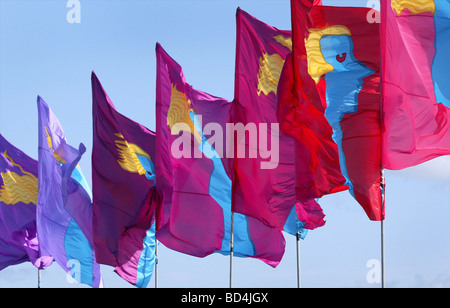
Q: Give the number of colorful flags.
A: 7